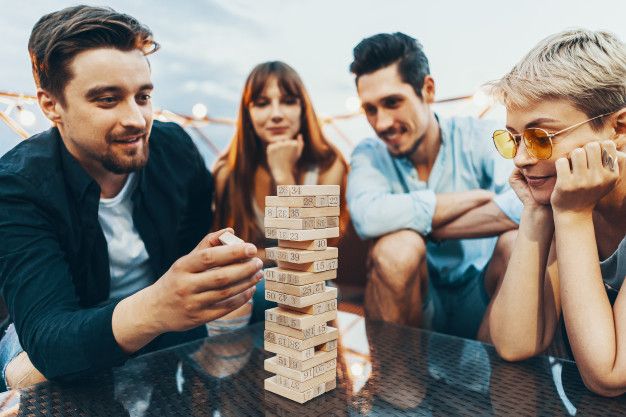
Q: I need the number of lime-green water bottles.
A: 0